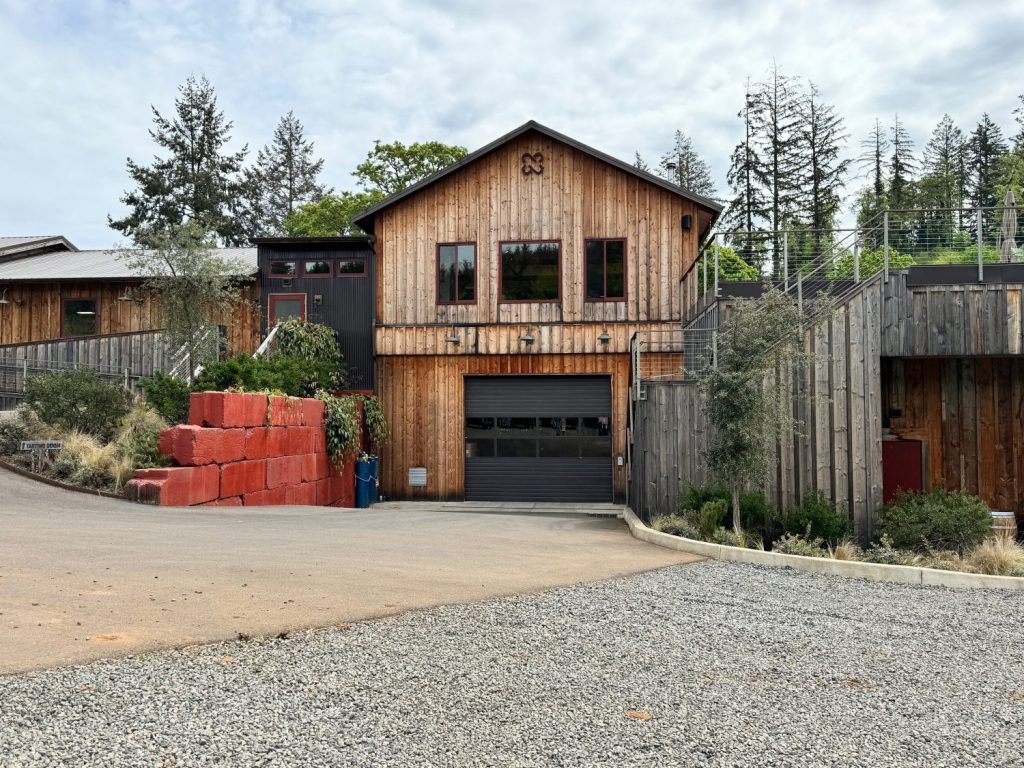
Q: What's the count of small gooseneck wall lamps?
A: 5